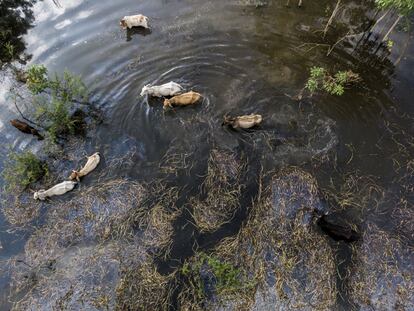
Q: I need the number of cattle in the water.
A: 8